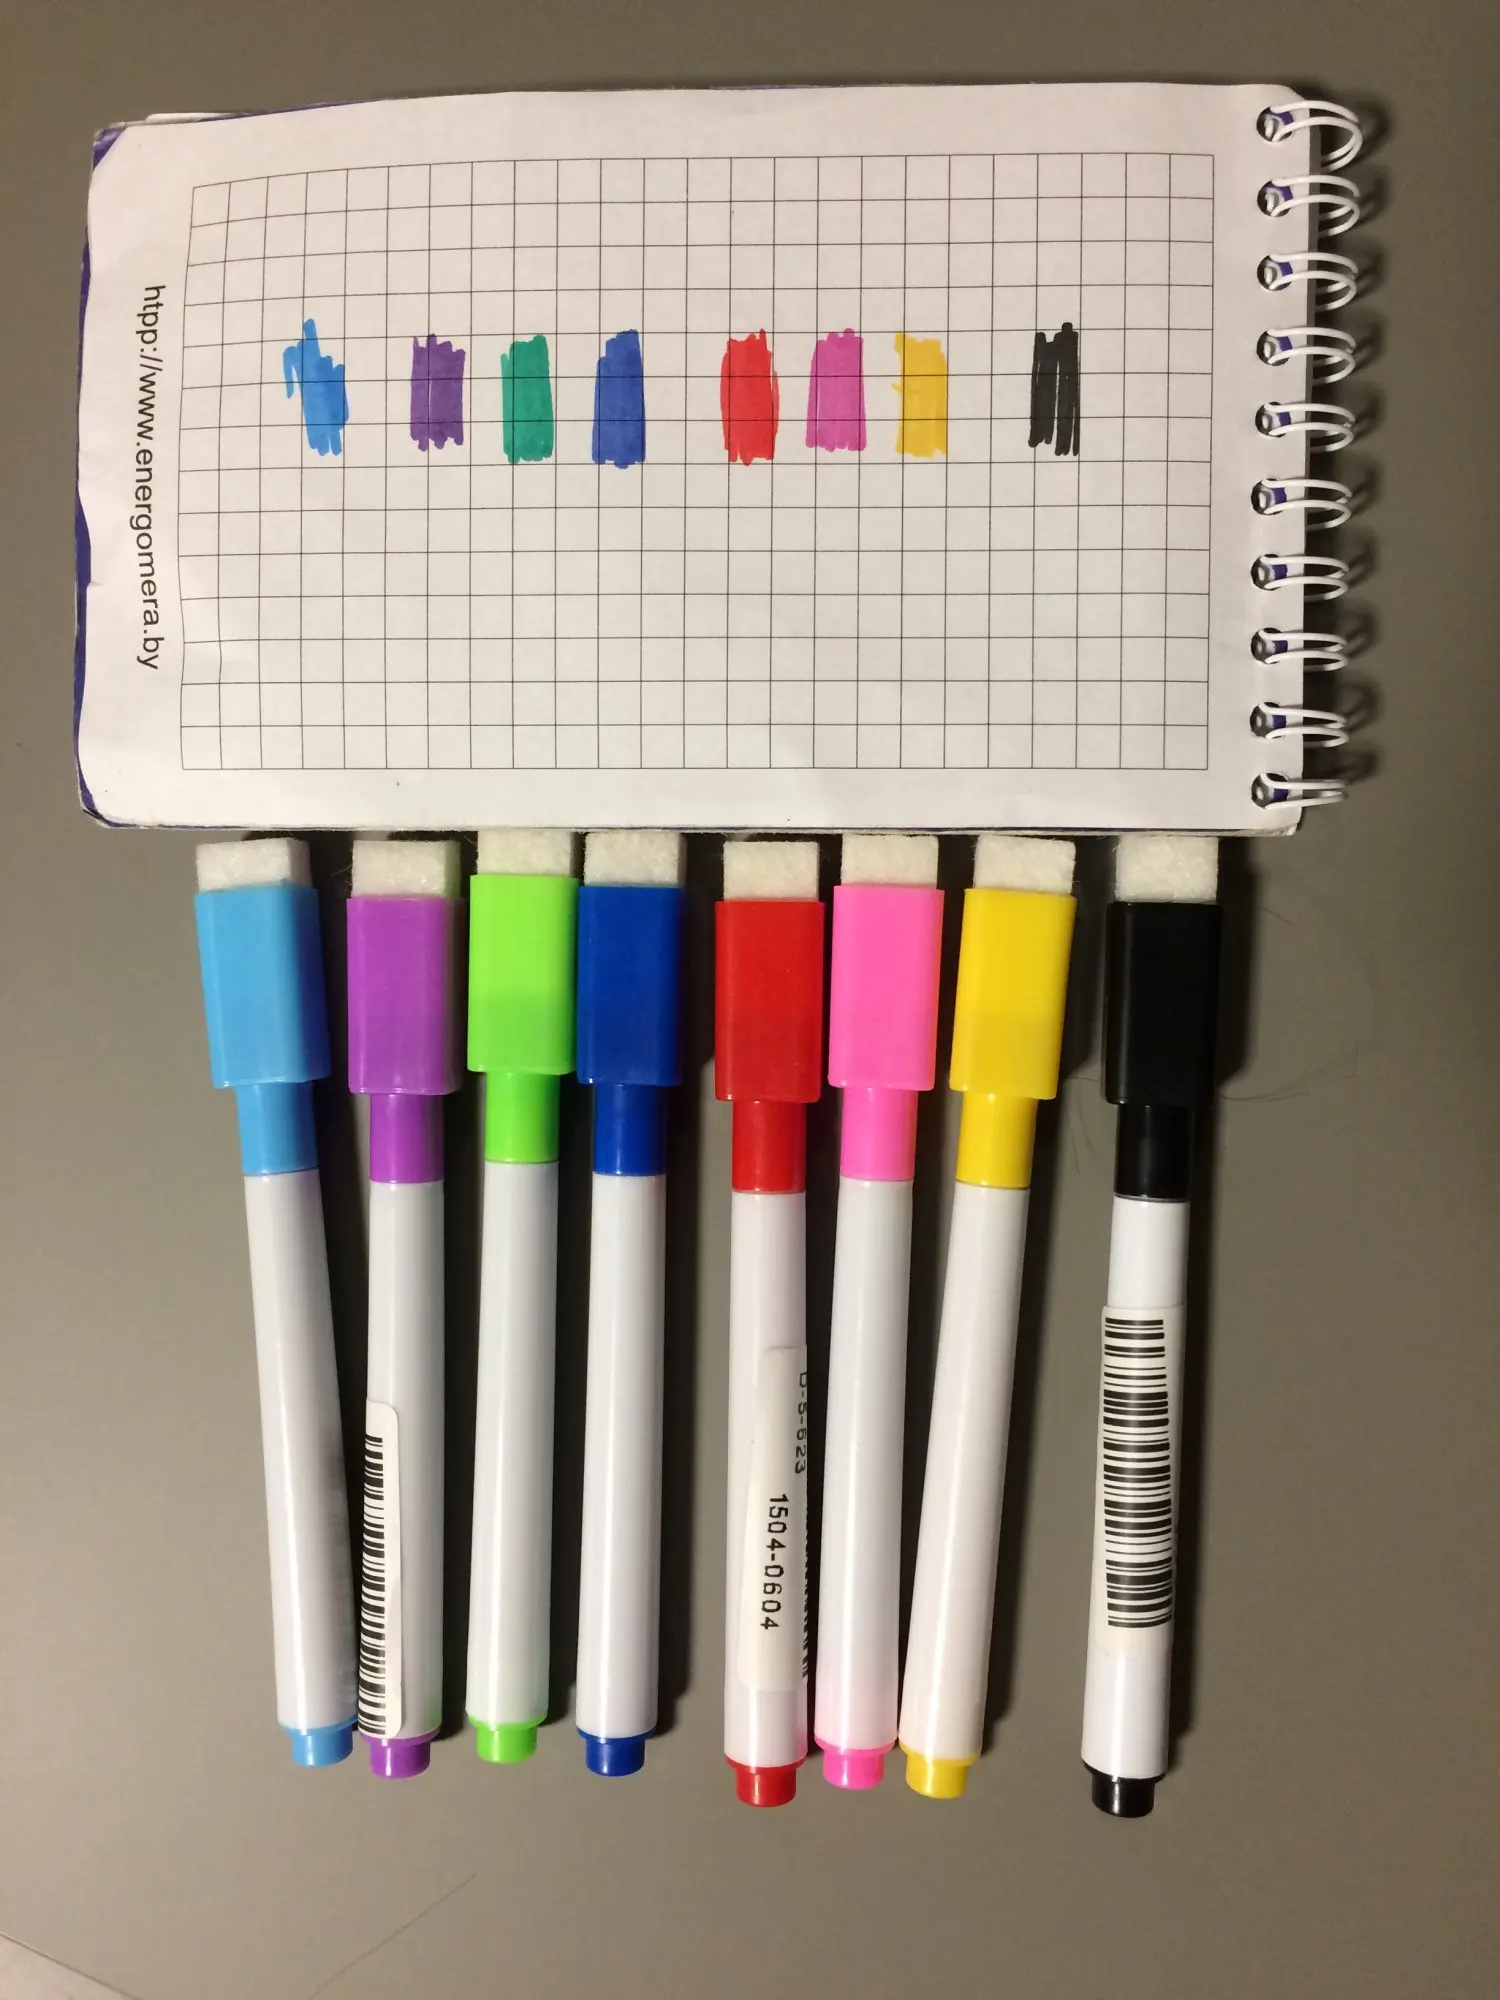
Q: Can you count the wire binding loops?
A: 10